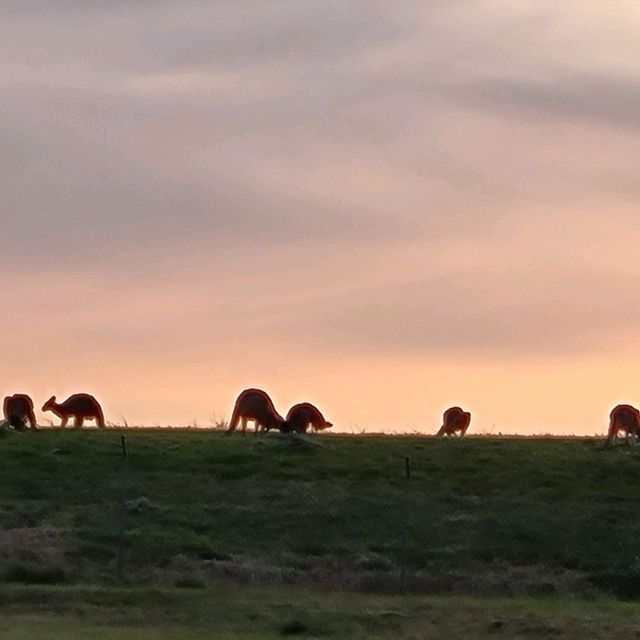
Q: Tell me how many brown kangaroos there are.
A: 6